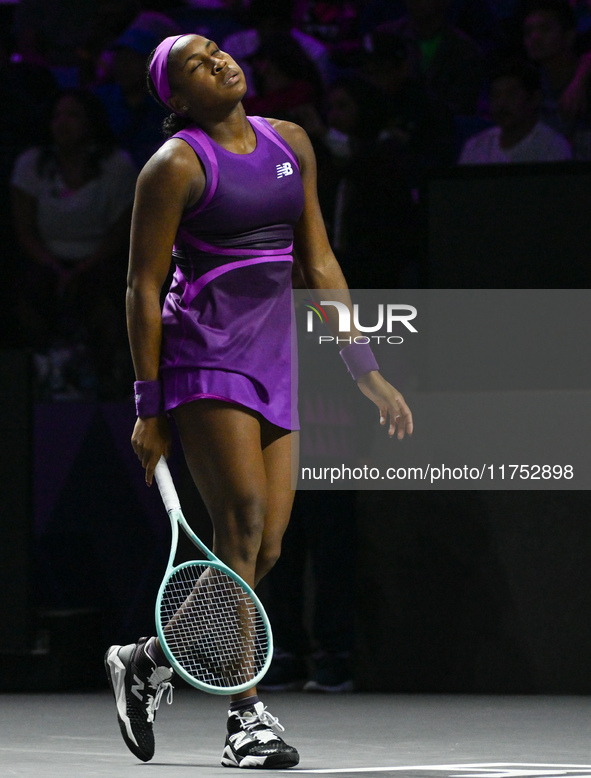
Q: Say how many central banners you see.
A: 1